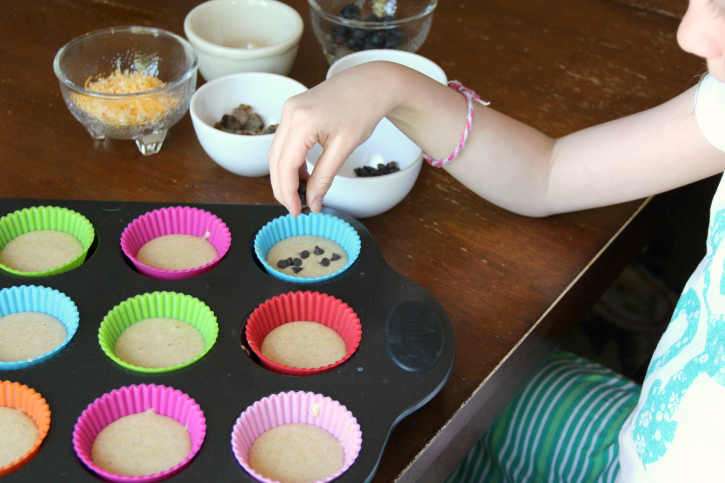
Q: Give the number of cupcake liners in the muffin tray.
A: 9